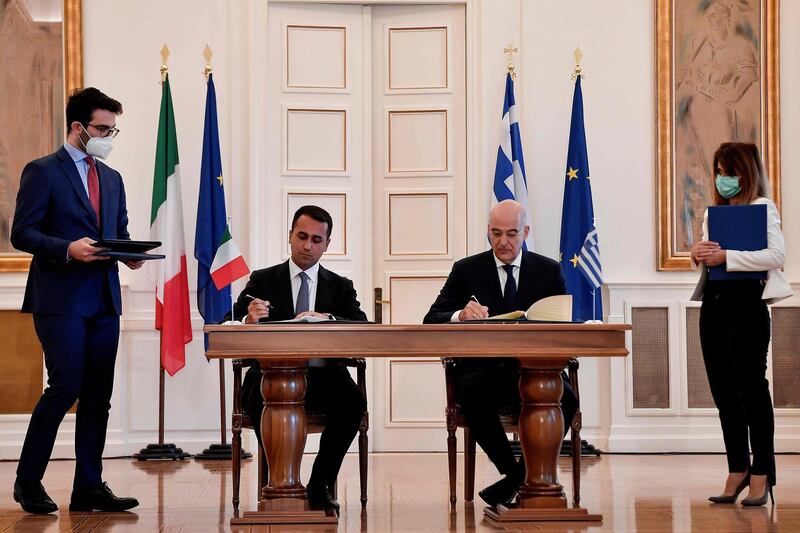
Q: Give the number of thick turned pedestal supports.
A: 2